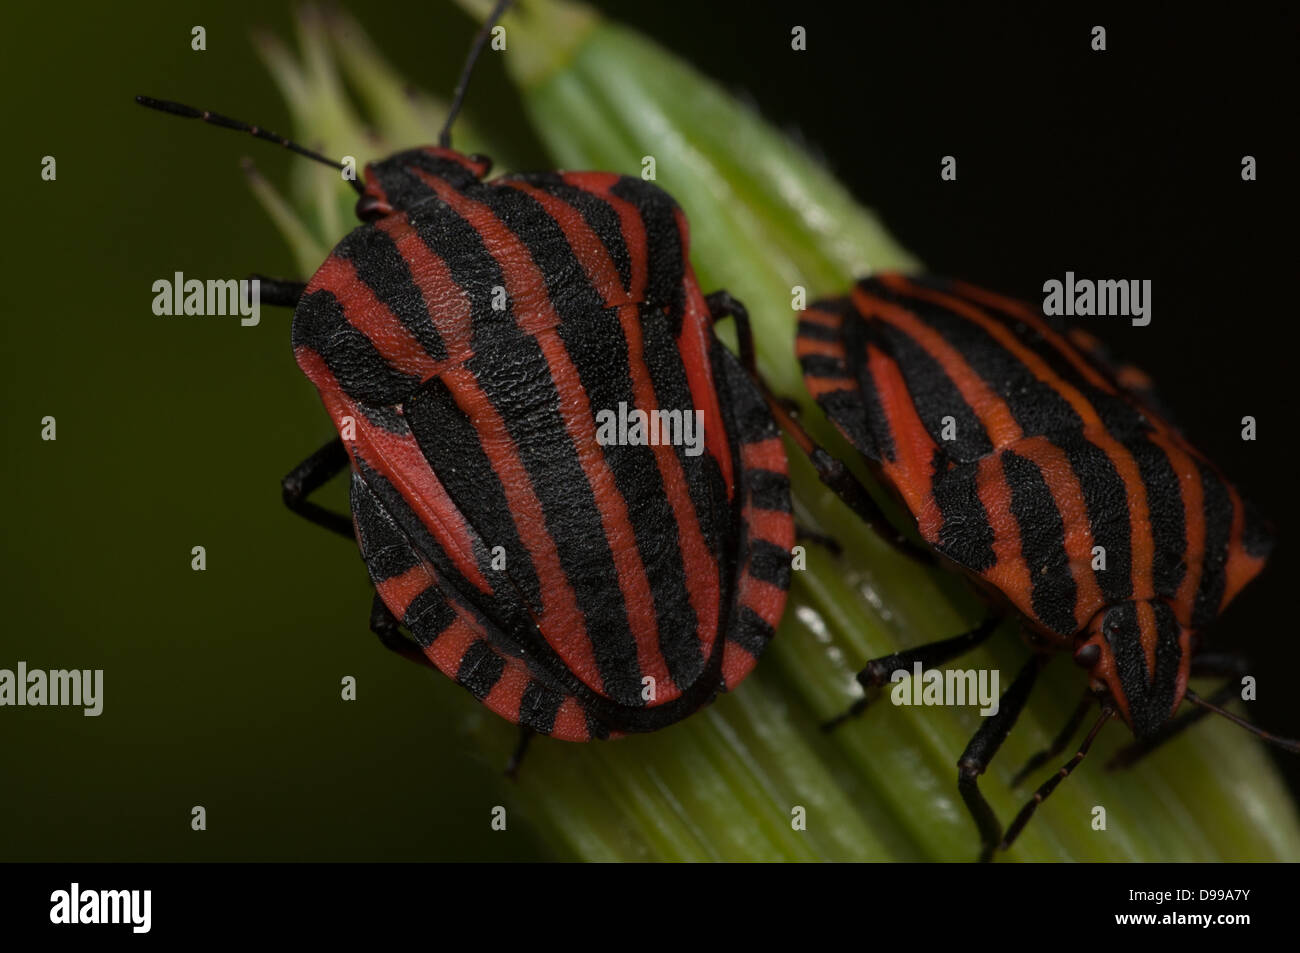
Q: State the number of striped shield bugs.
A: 2